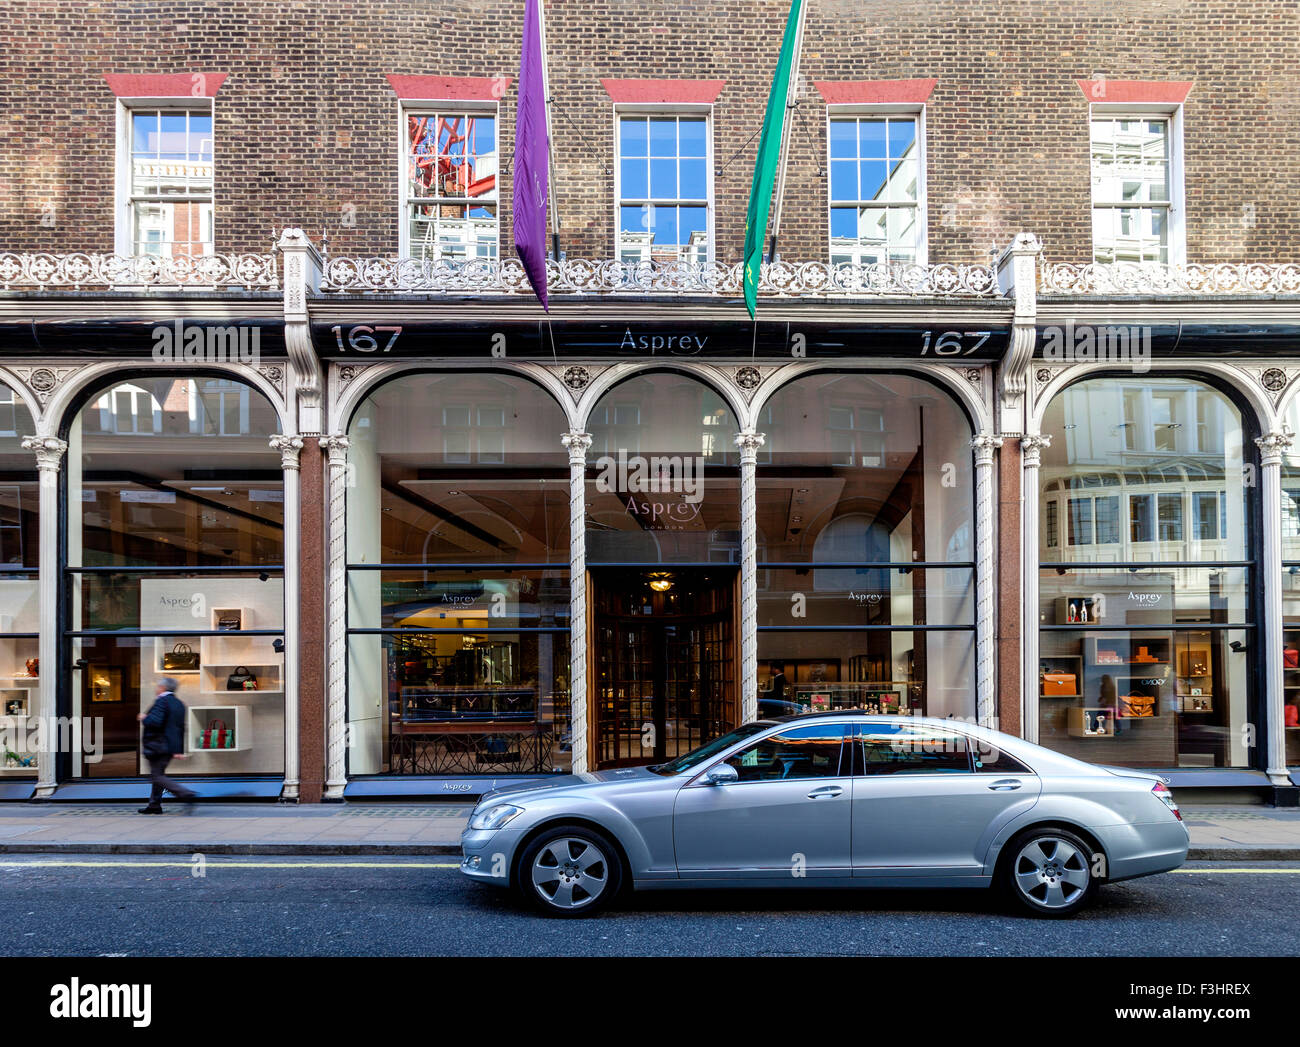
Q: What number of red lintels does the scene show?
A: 5